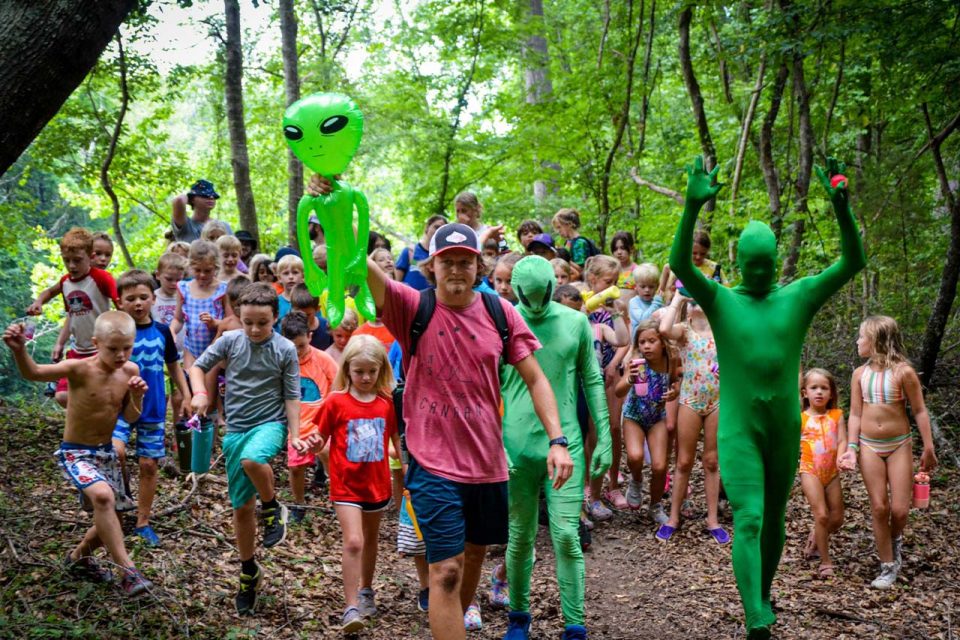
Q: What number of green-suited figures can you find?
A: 2